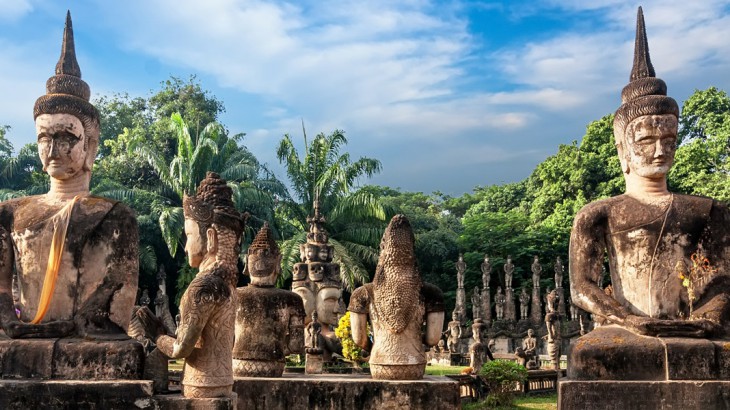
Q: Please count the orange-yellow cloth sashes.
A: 1